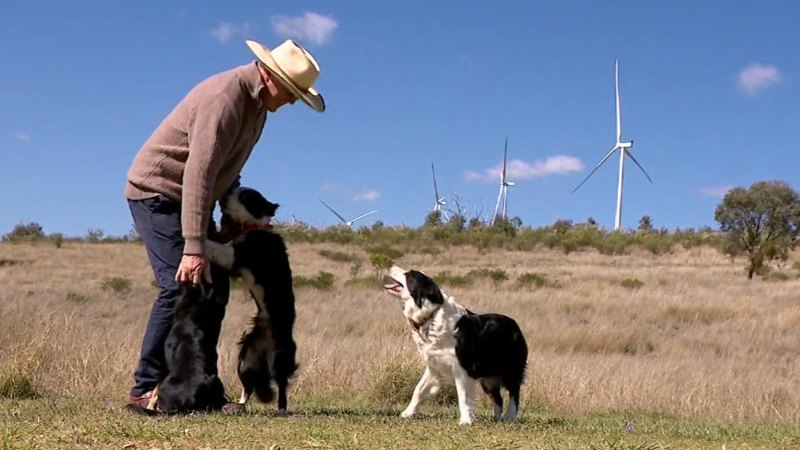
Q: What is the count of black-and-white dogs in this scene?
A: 2